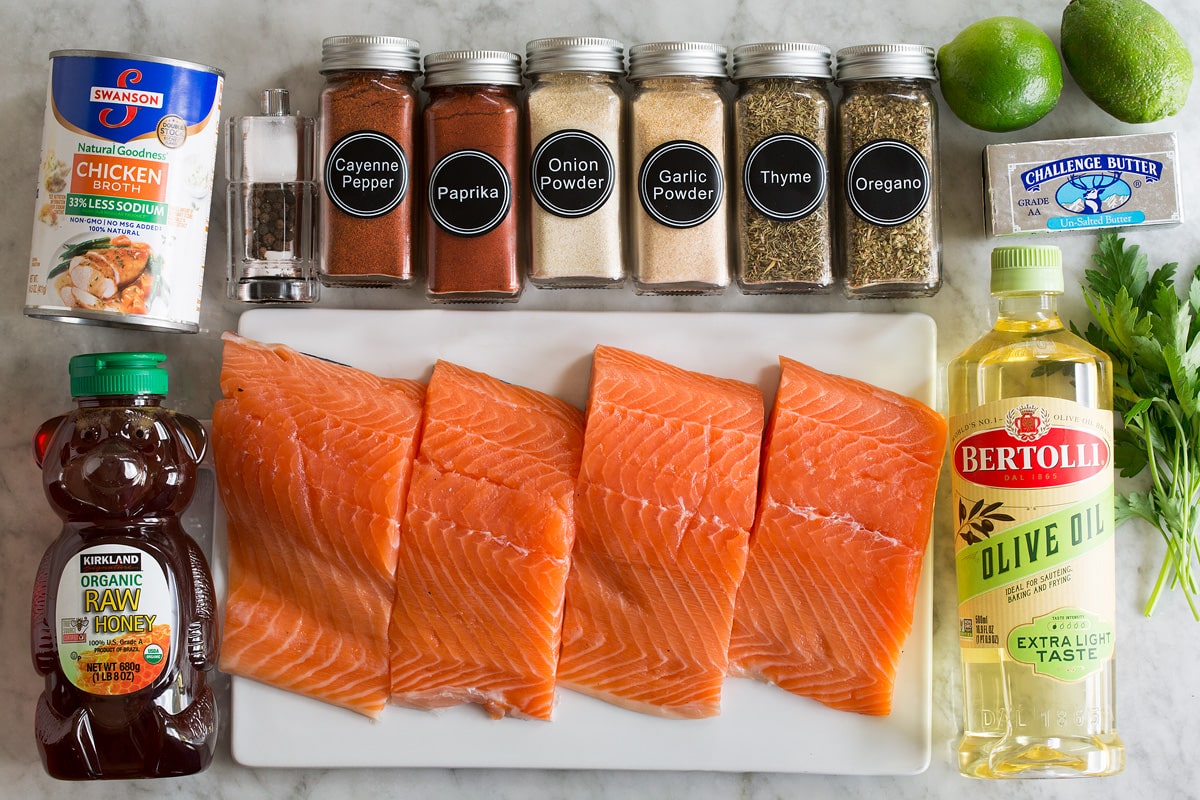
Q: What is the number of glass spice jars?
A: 6